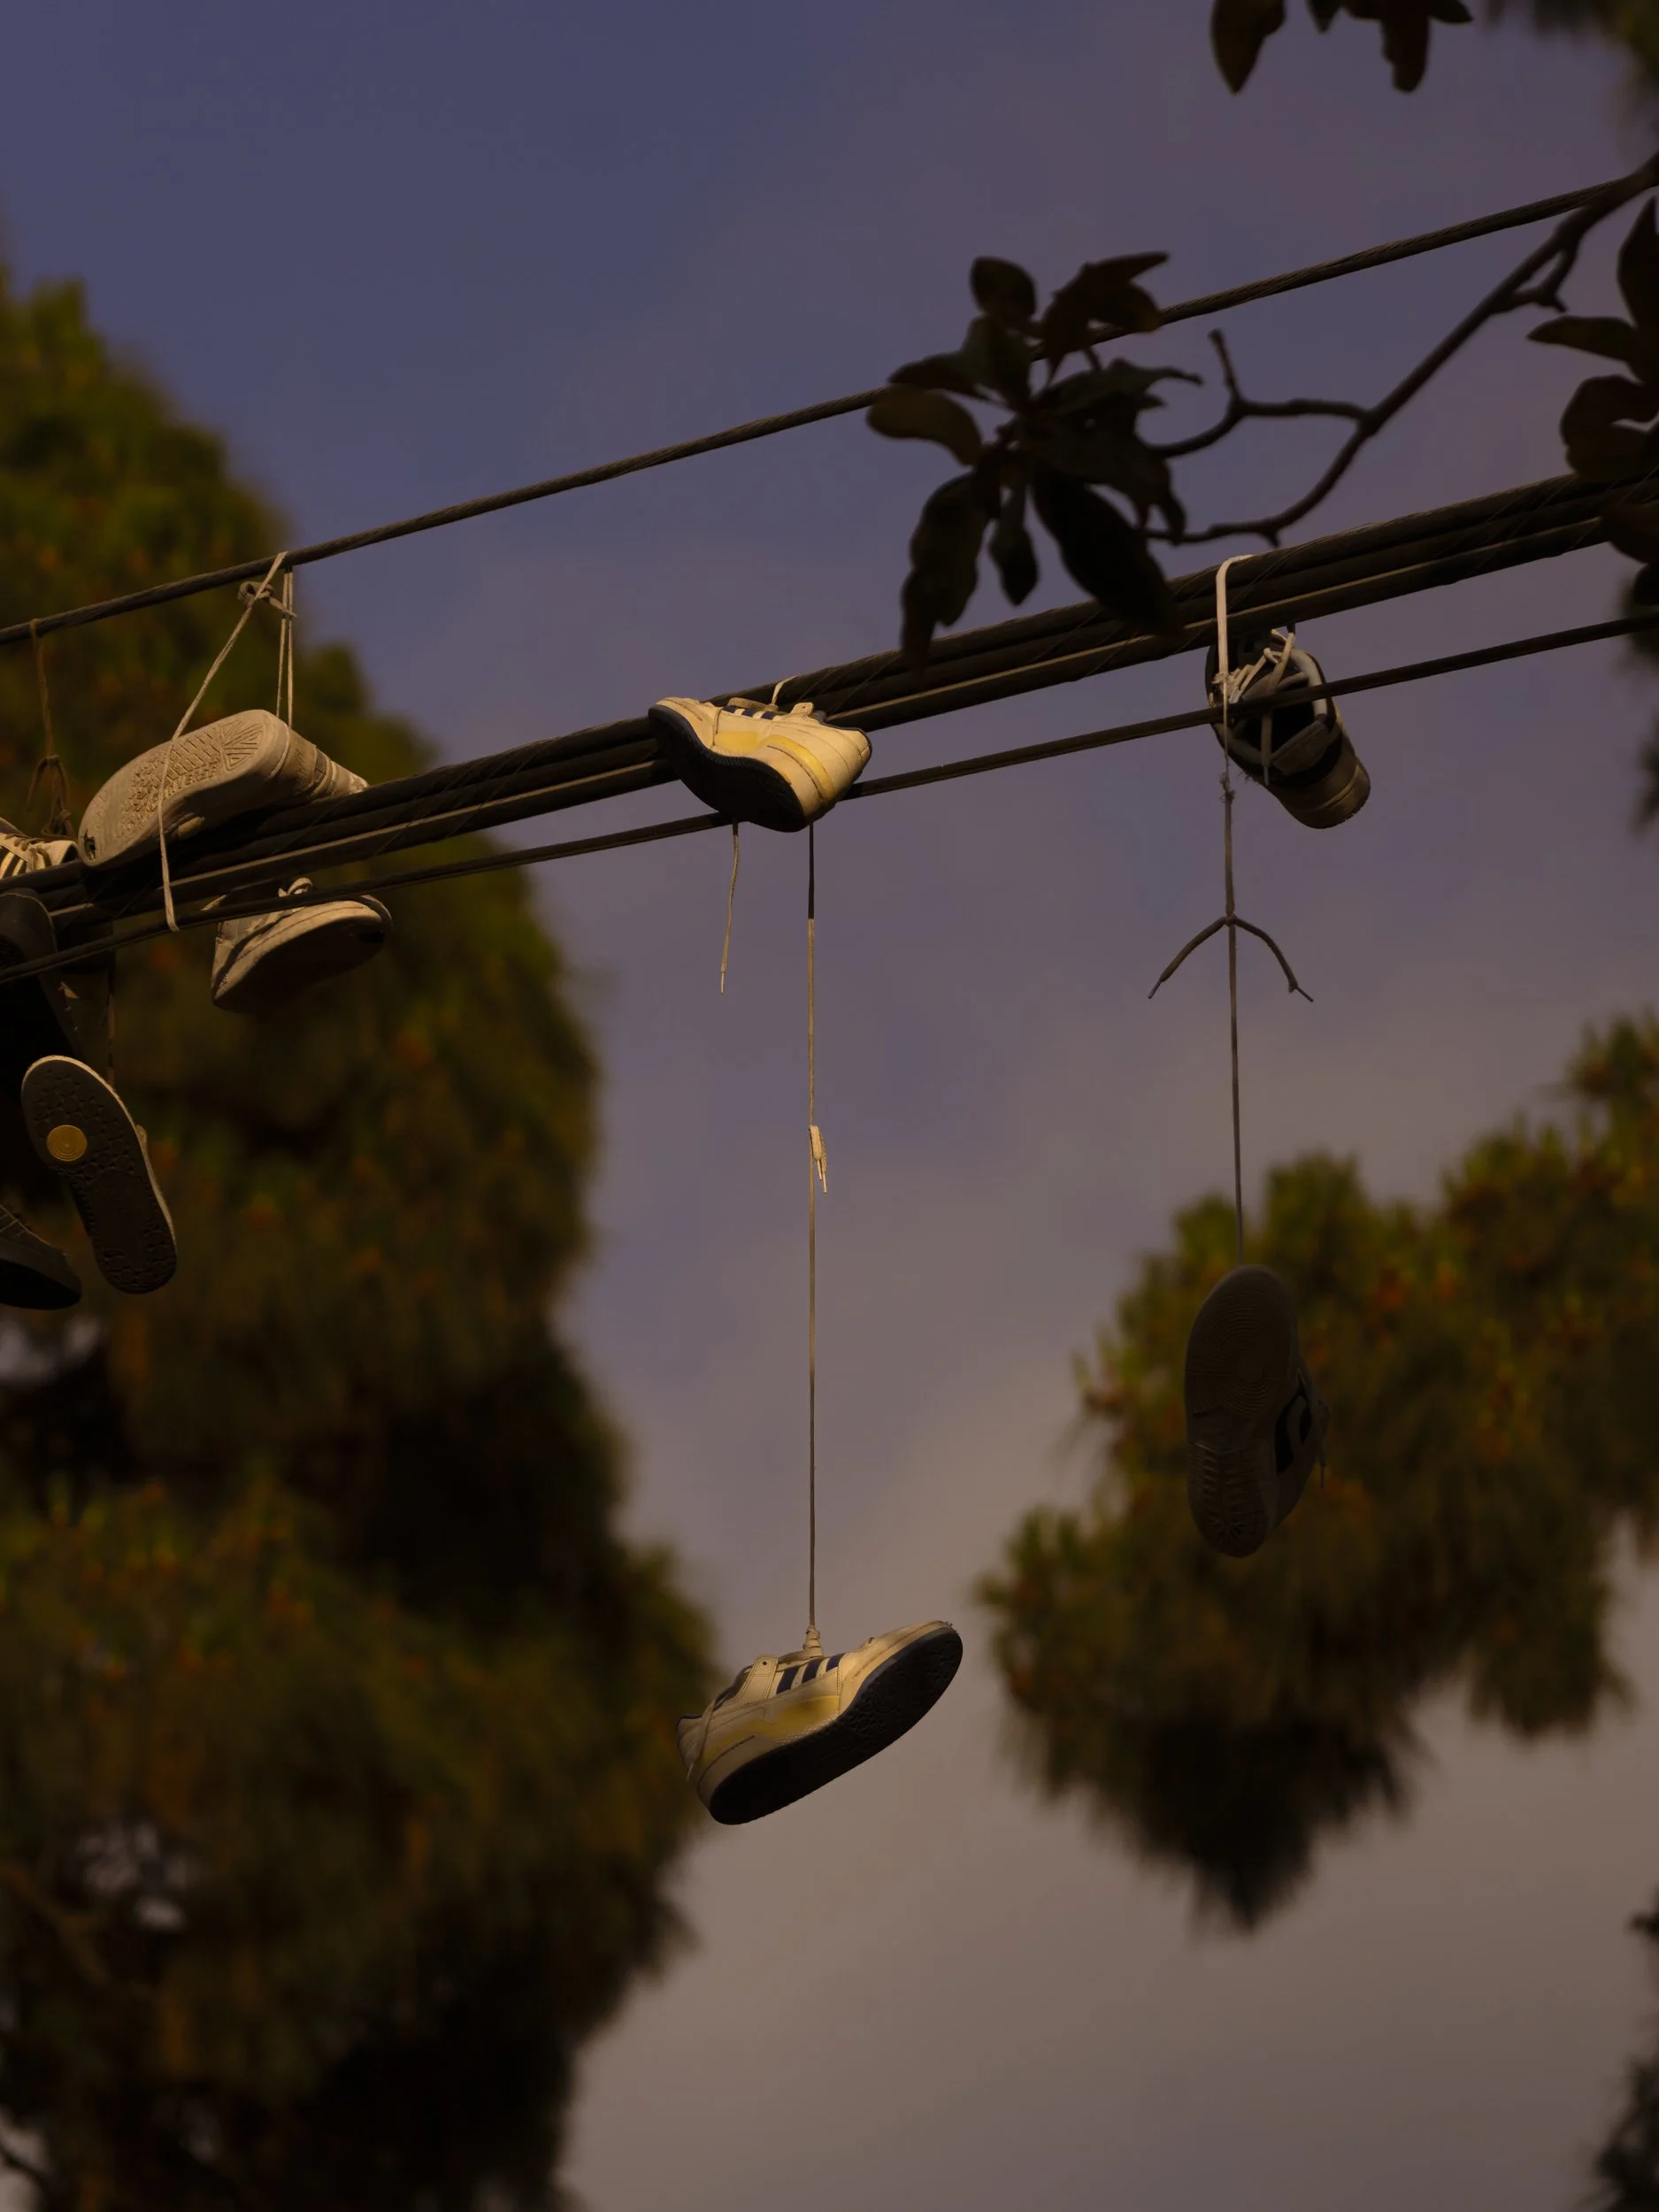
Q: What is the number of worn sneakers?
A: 10